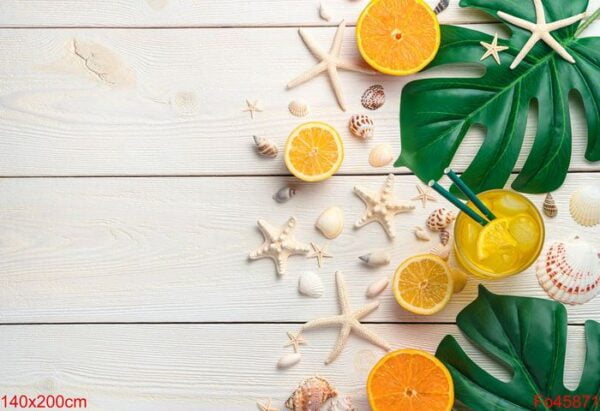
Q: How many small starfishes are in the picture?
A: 6